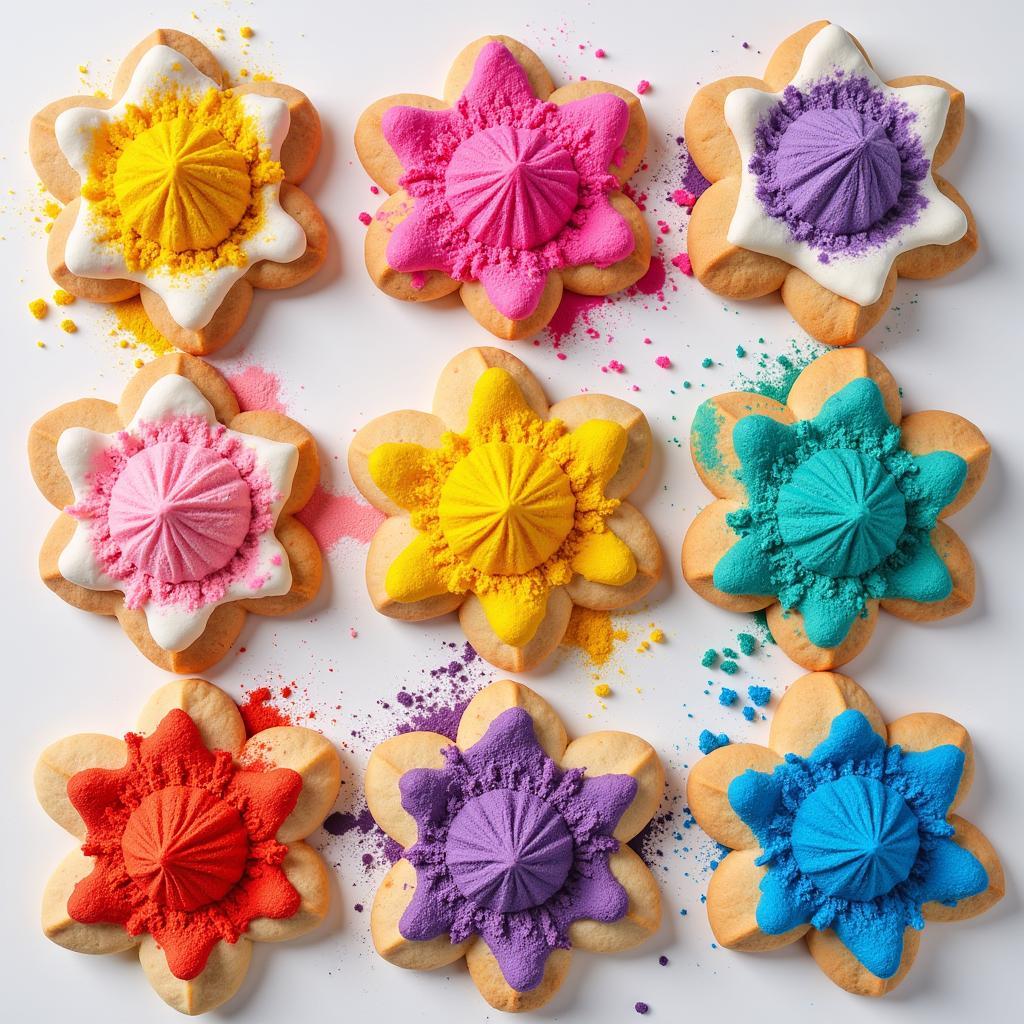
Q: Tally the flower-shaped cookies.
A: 9